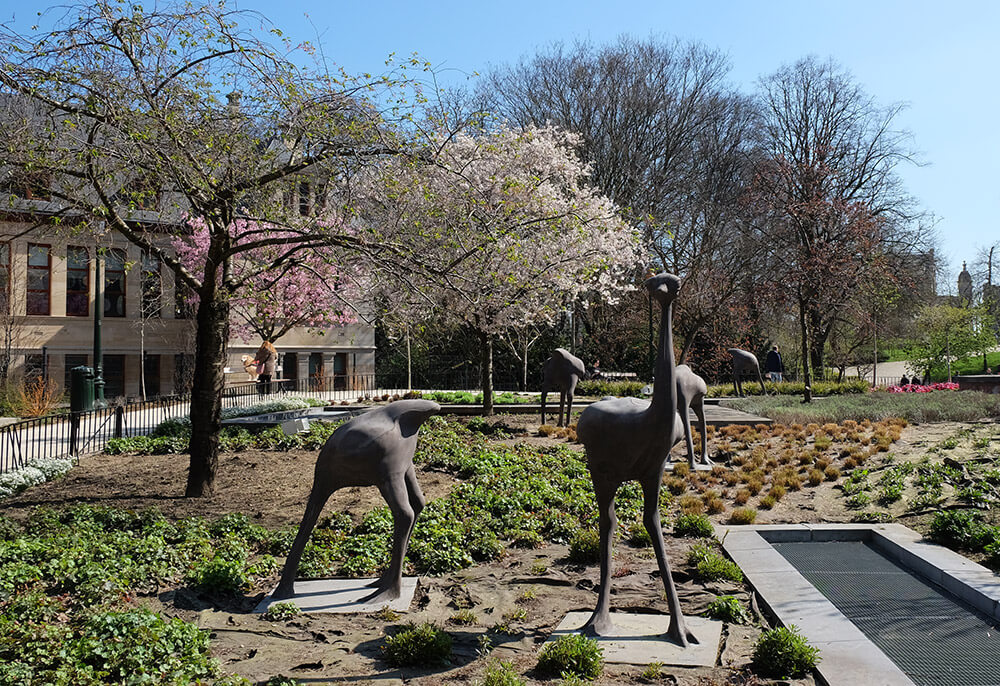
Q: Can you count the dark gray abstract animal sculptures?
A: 5